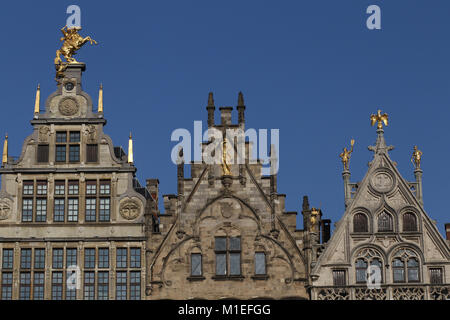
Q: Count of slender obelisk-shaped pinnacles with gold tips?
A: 4